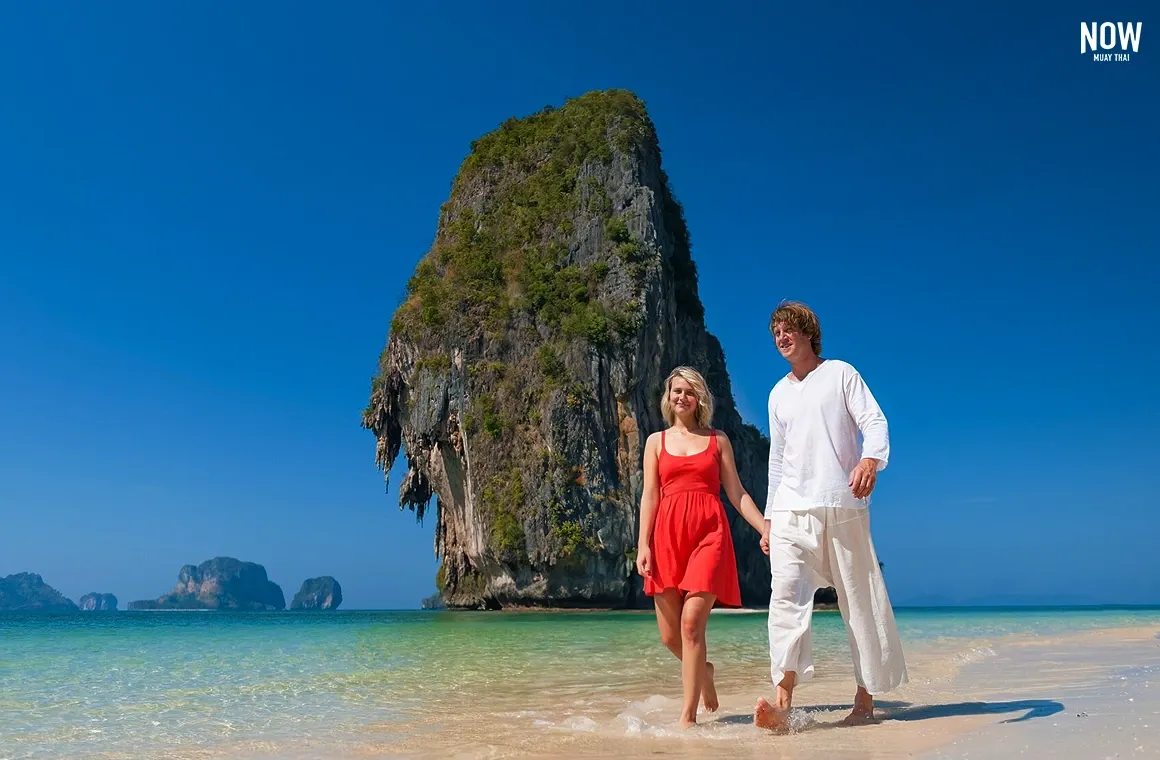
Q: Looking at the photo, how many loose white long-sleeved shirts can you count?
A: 1